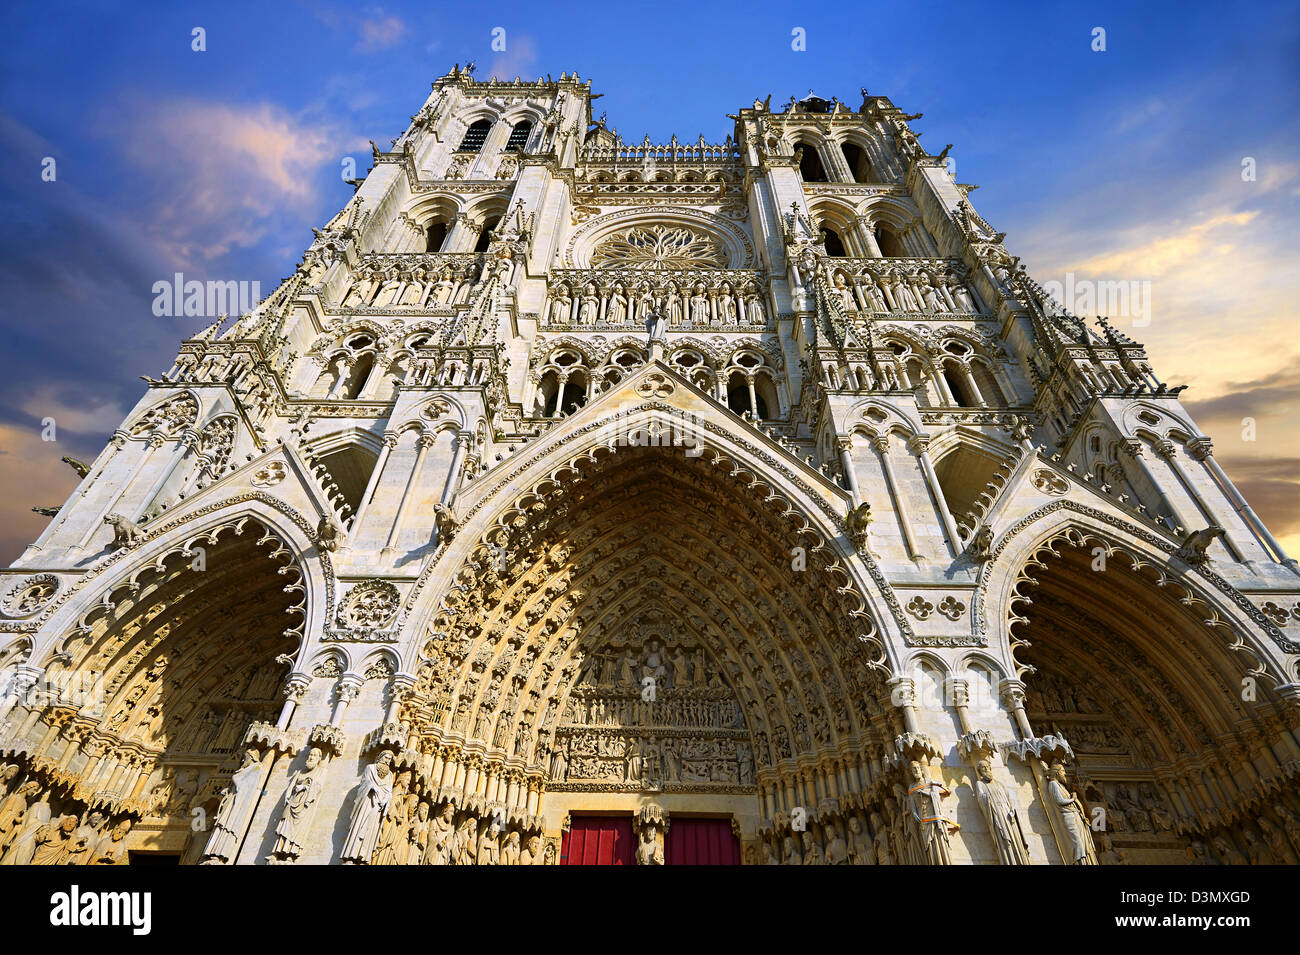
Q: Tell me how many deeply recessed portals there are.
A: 3